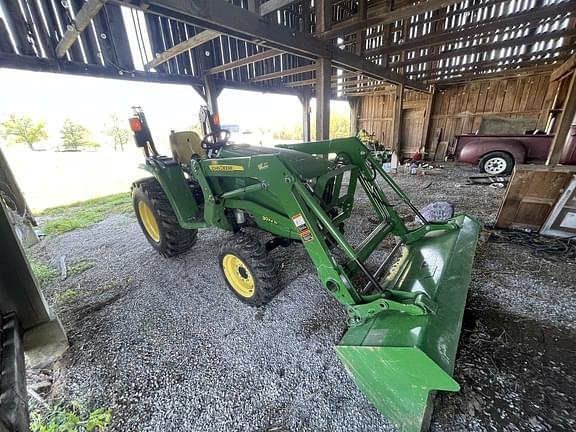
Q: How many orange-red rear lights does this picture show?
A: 2